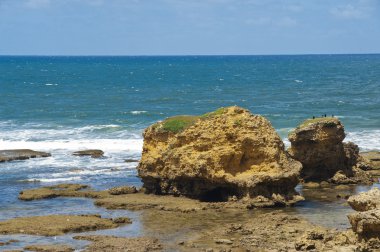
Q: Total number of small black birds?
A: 4